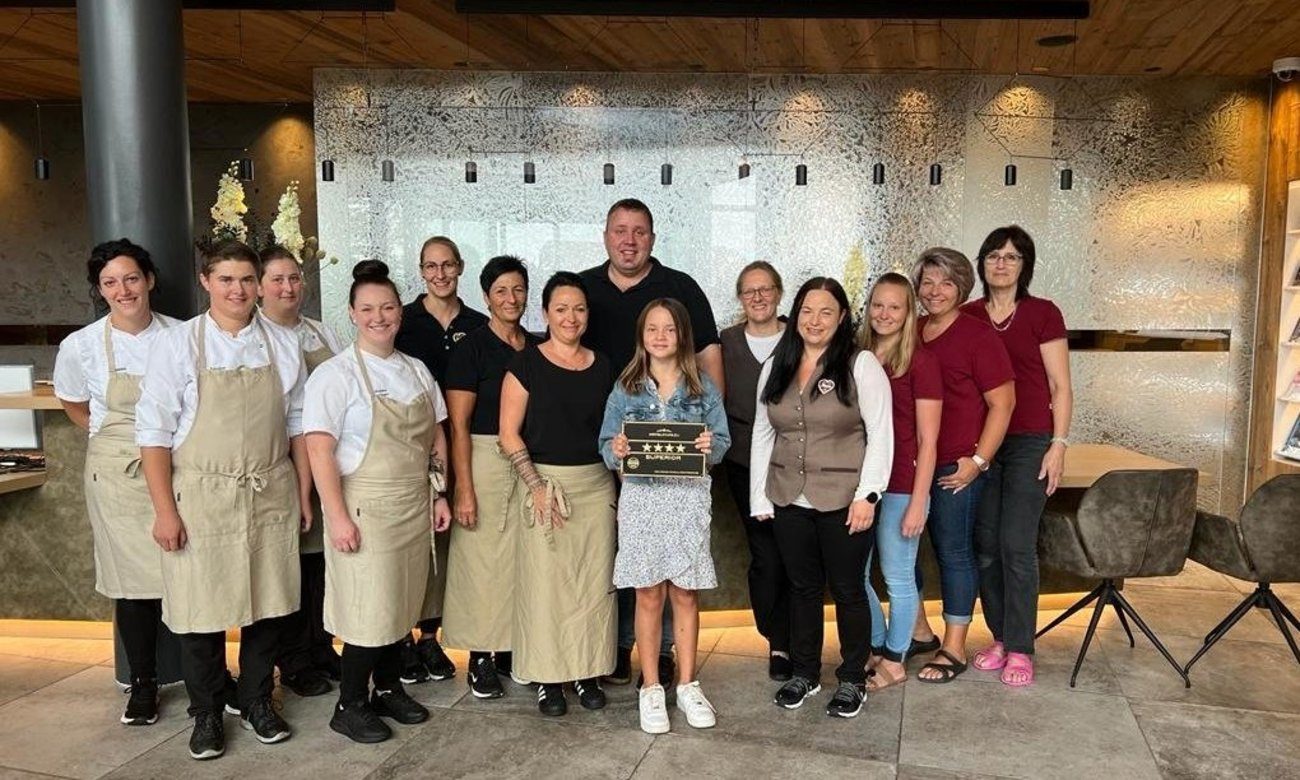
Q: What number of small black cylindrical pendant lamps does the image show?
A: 14